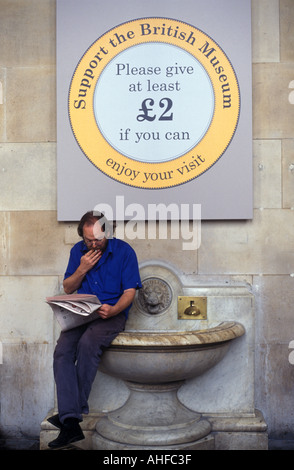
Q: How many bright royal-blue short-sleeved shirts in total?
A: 1